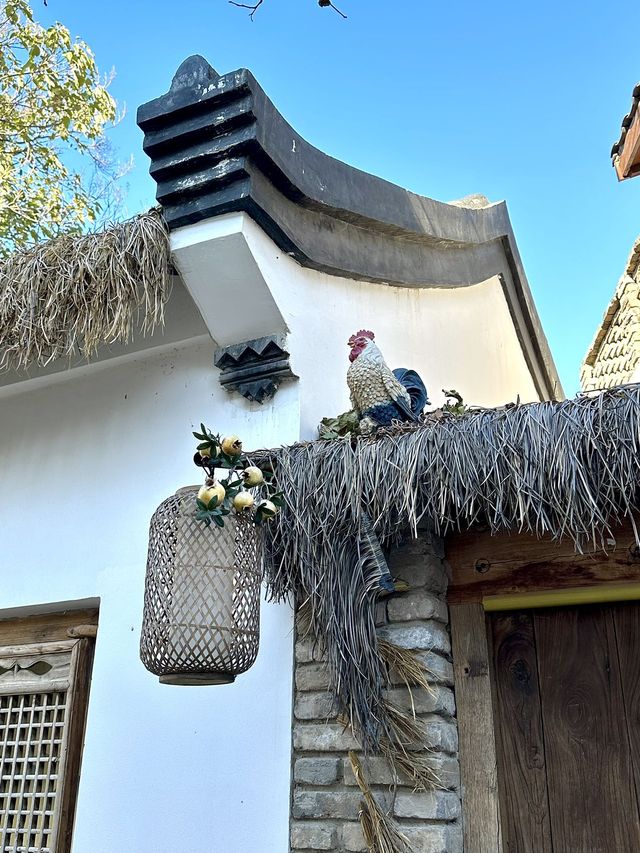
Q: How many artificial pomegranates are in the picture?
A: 6